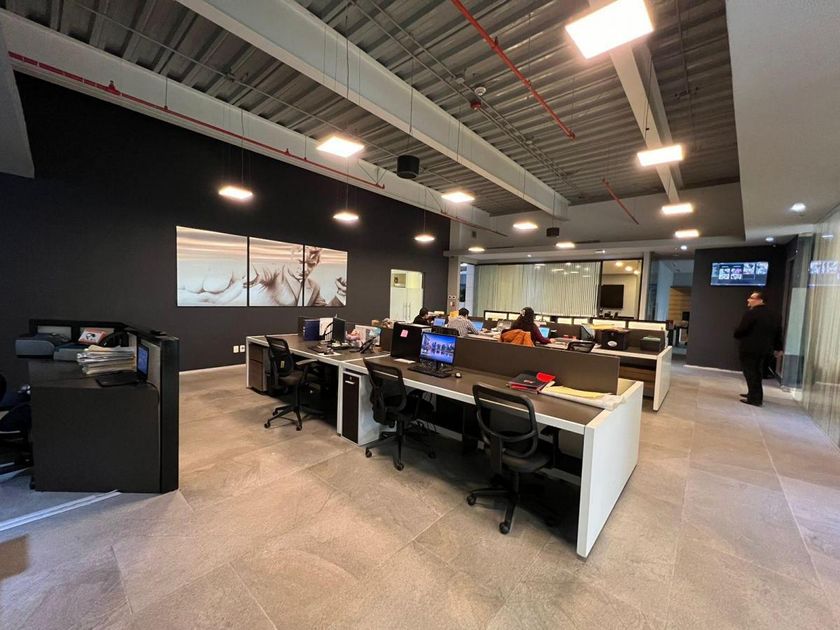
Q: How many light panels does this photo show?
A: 12